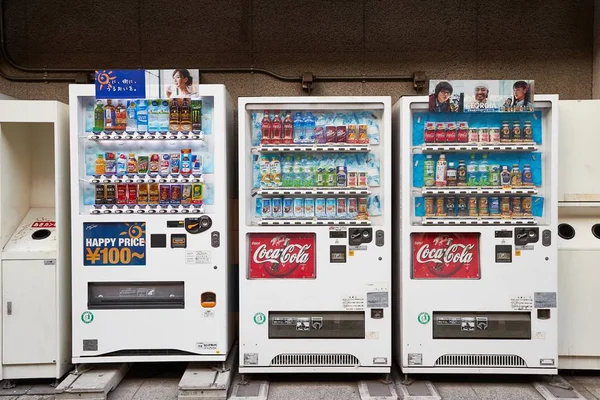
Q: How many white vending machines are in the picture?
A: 3